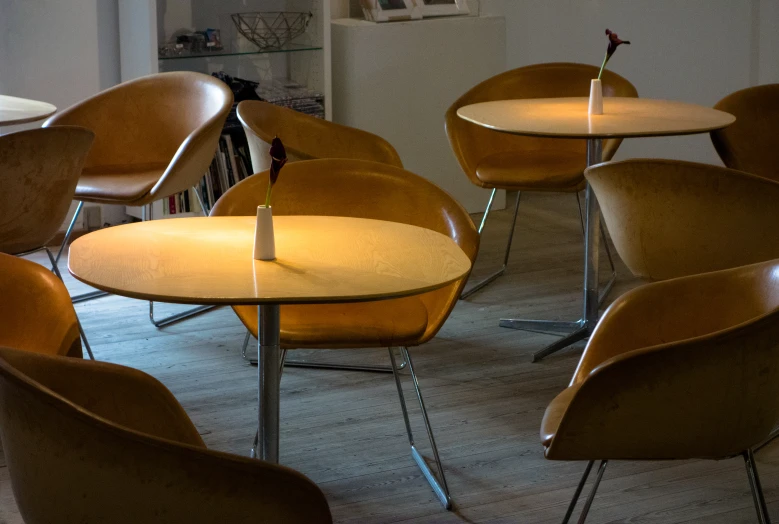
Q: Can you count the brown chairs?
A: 10